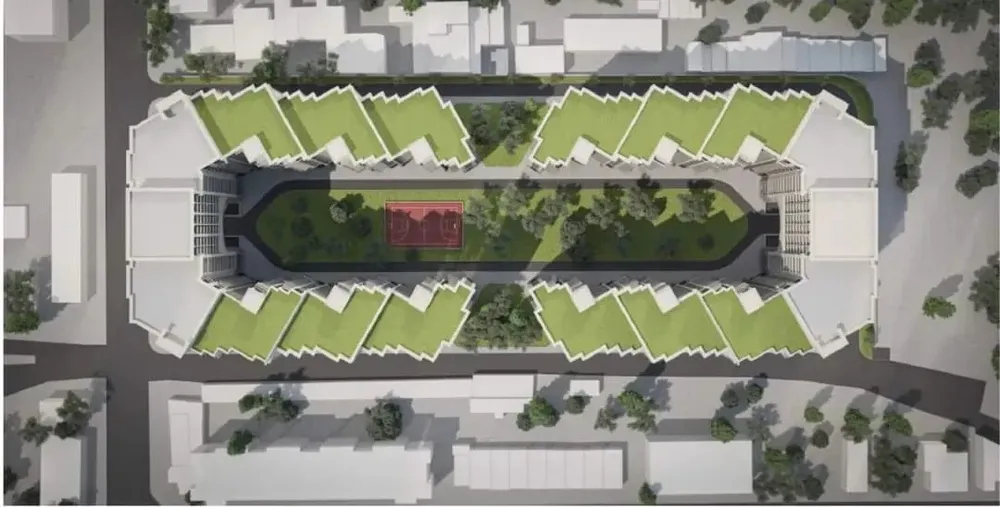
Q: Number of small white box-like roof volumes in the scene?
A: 12